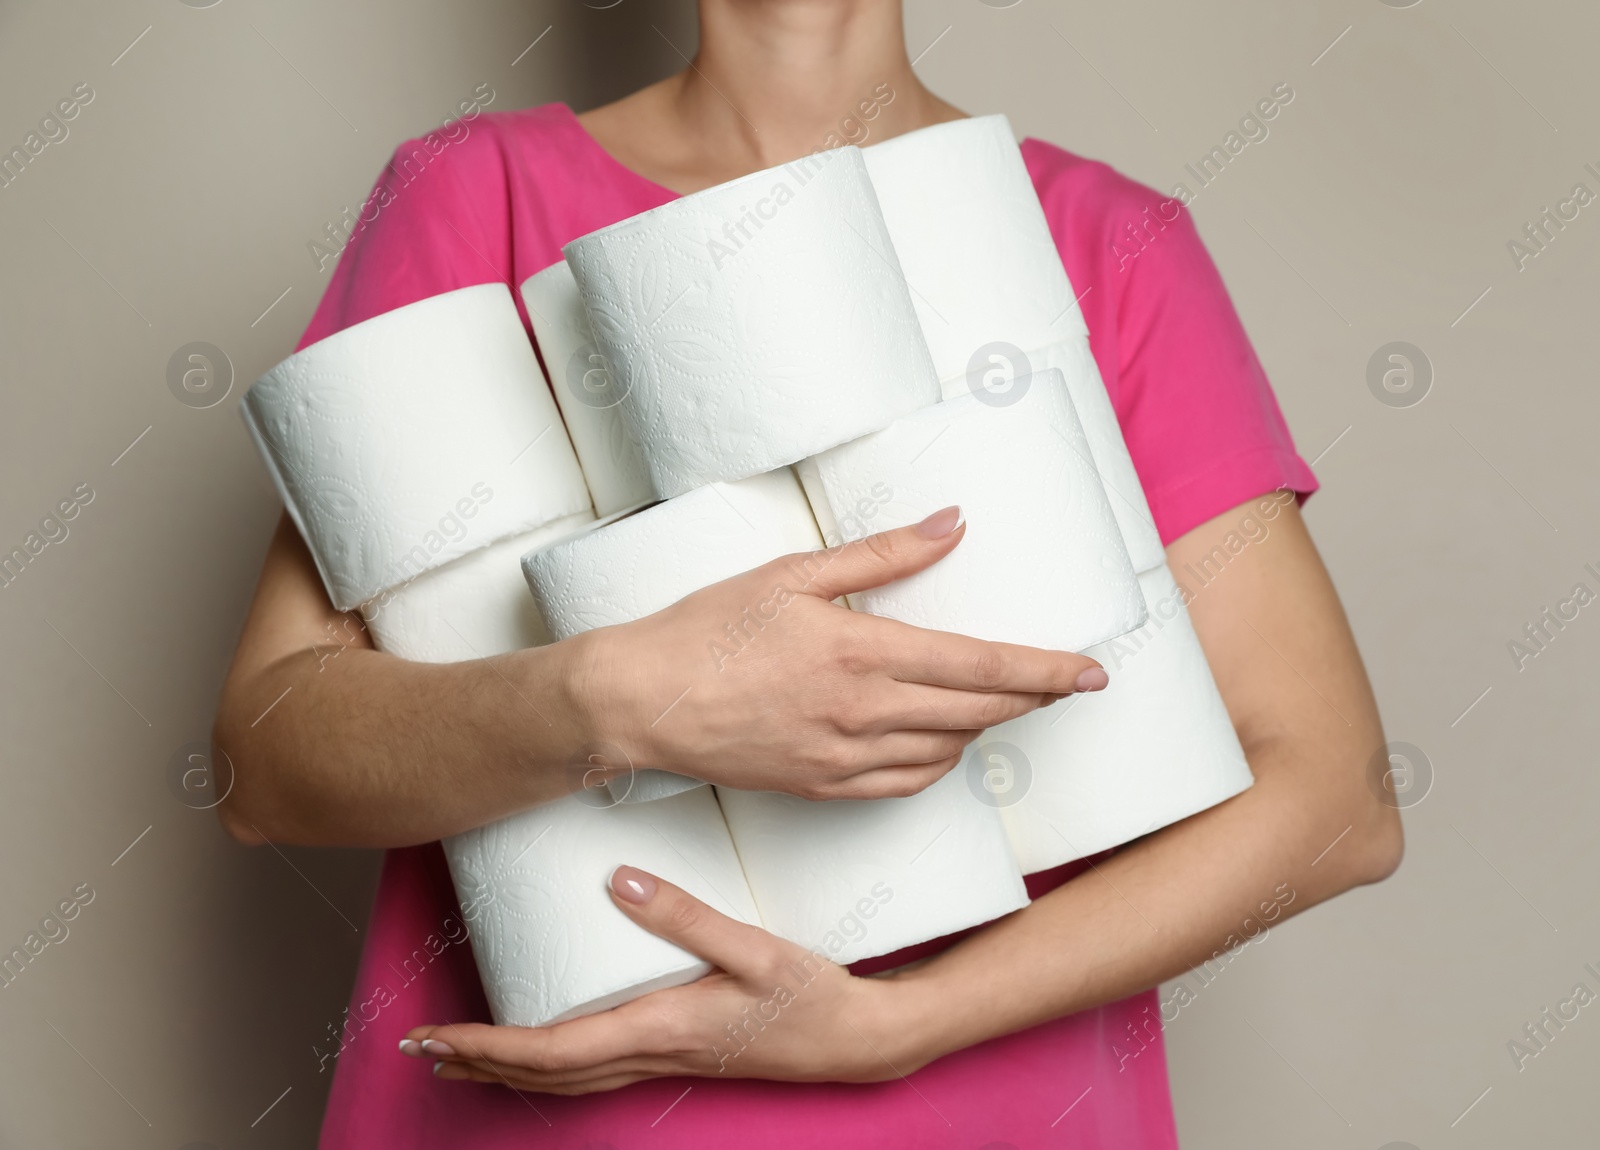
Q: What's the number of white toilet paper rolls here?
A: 11